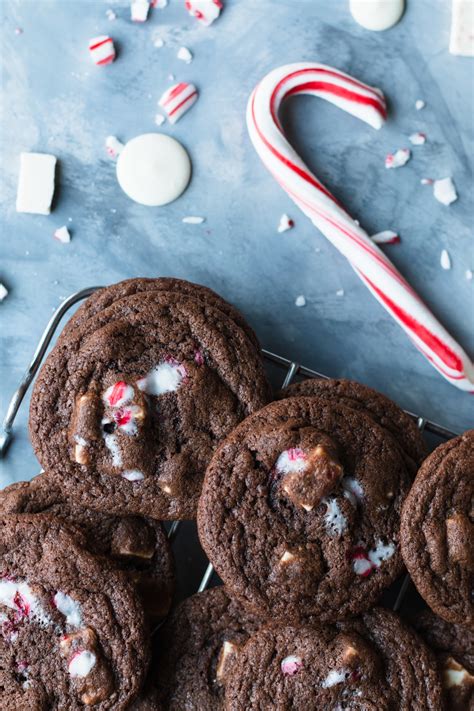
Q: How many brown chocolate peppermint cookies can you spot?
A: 10